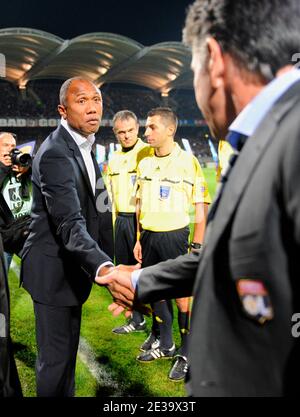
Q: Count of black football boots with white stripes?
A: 4